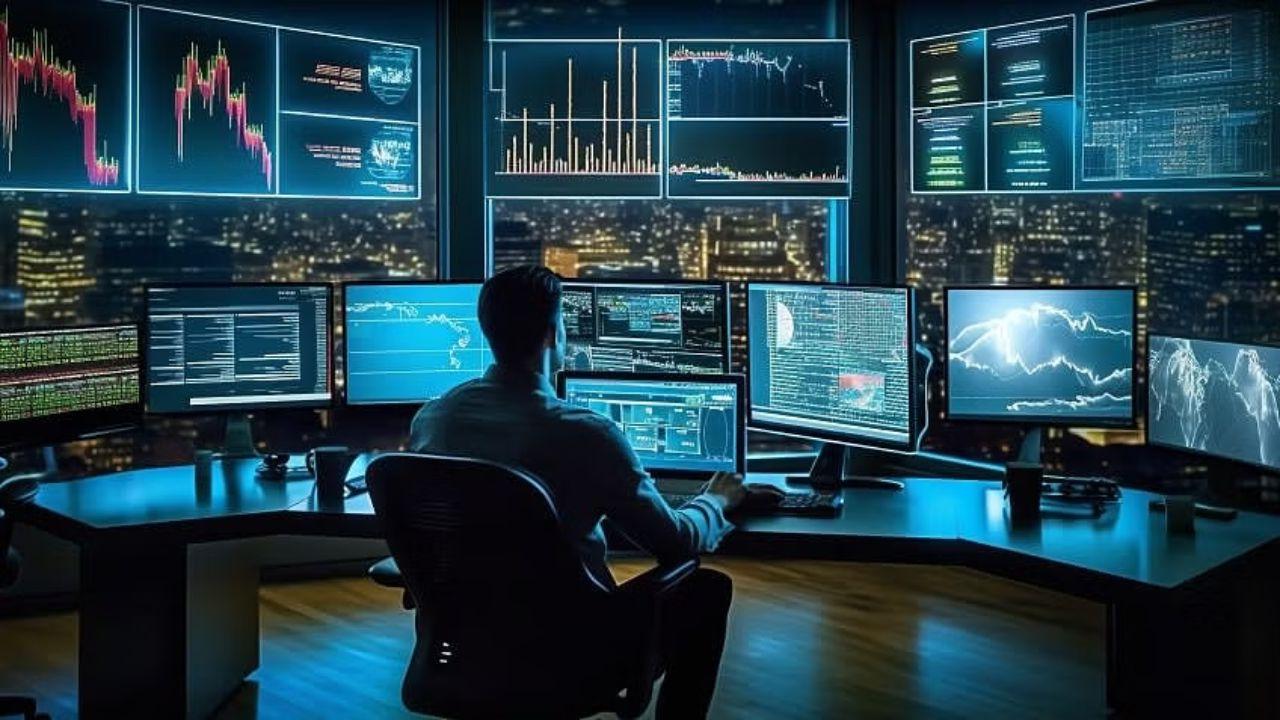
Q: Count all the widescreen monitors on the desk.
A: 7